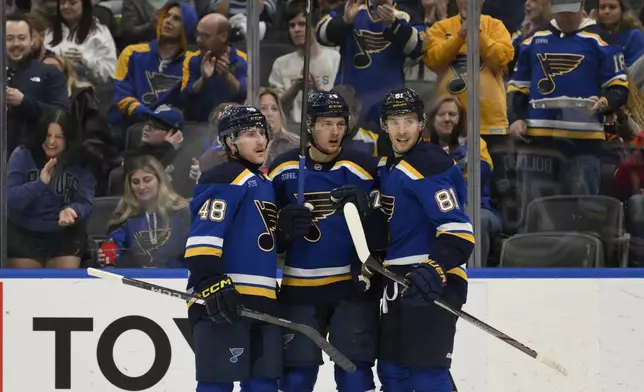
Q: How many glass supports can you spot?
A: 3